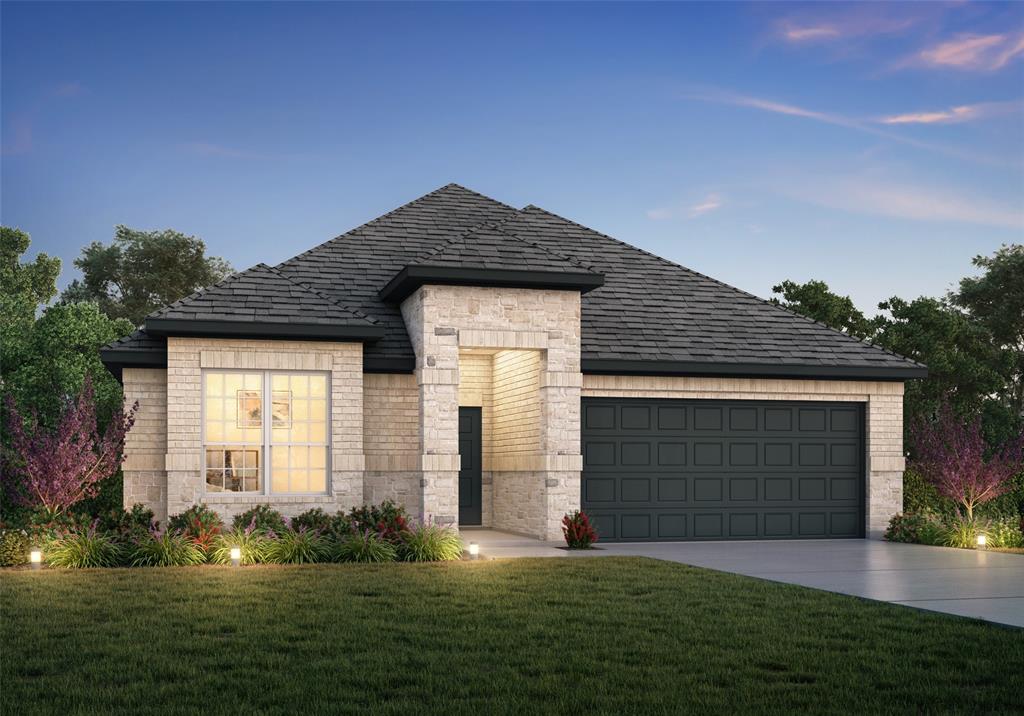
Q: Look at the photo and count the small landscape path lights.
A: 4